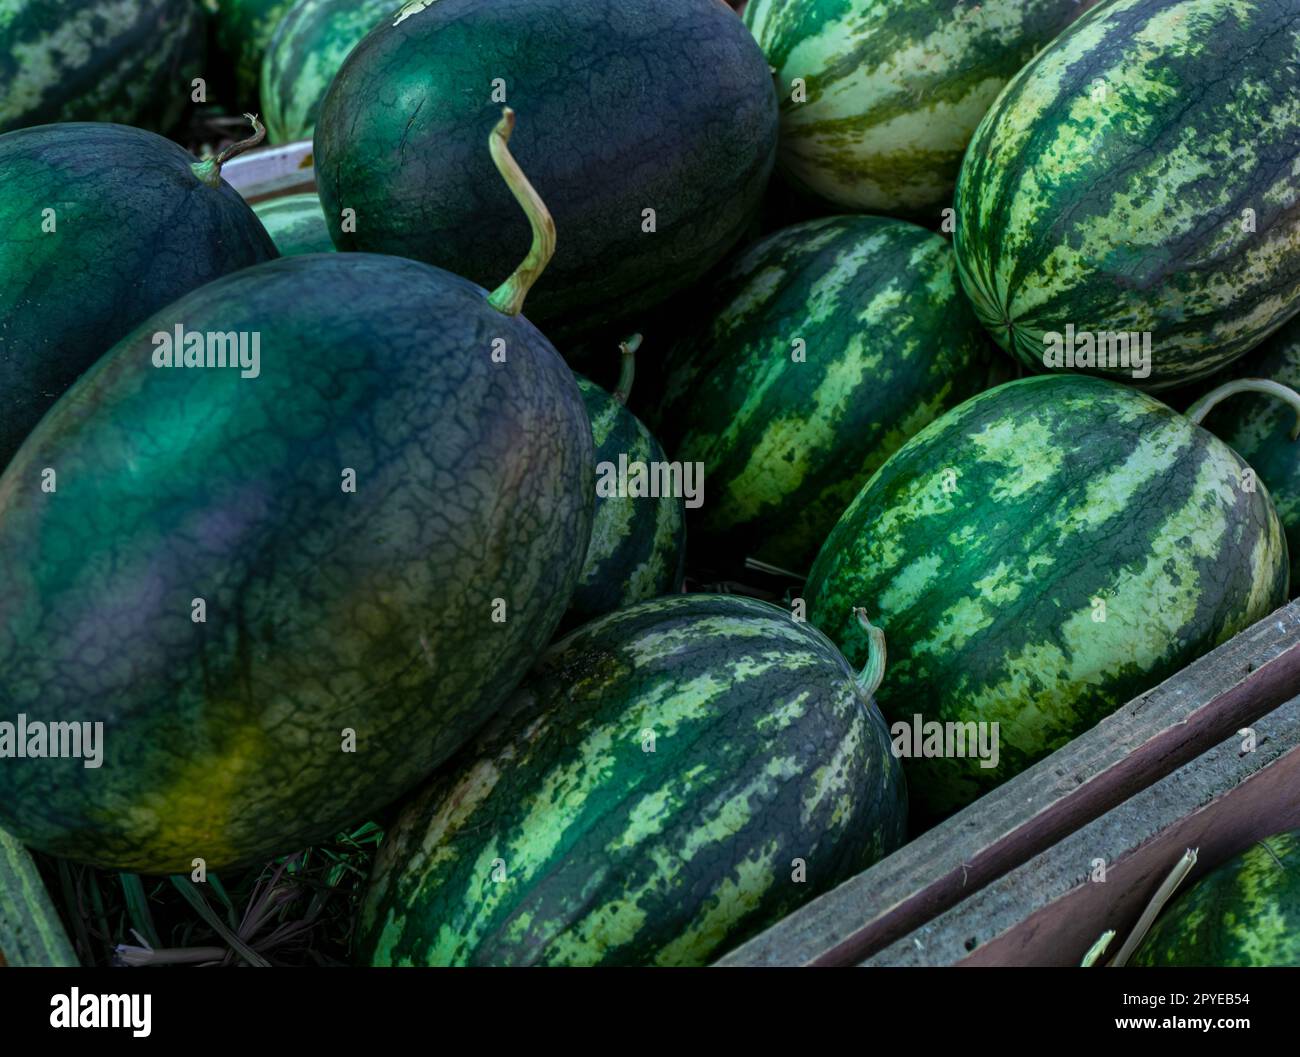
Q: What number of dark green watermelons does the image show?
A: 3